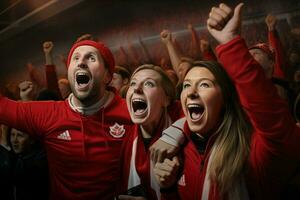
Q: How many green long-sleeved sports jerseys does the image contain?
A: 0